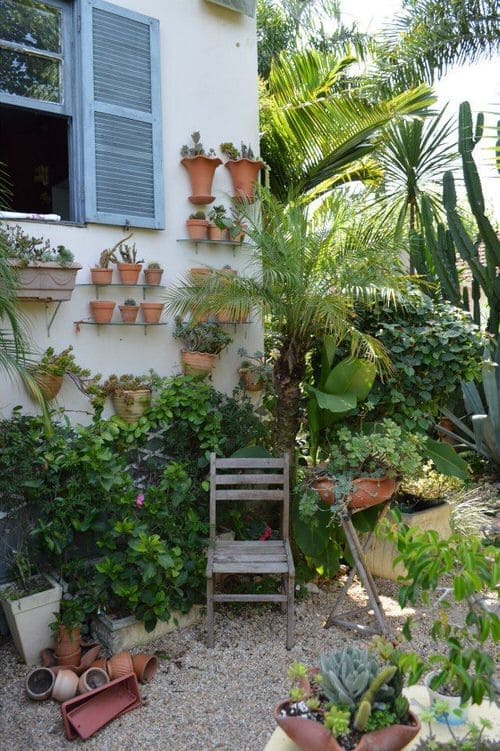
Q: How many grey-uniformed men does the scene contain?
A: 0